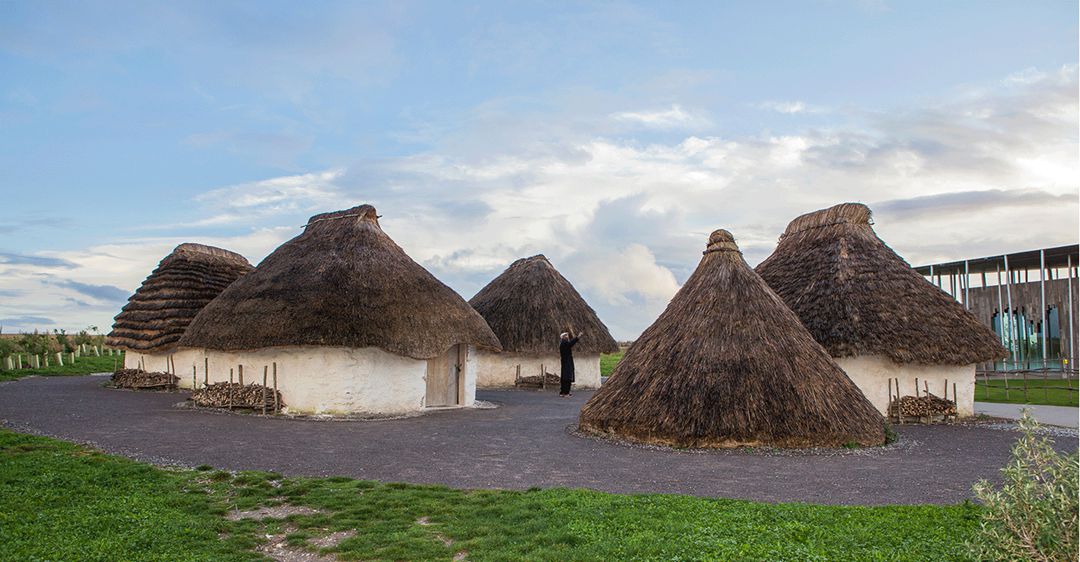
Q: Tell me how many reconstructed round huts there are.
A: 5